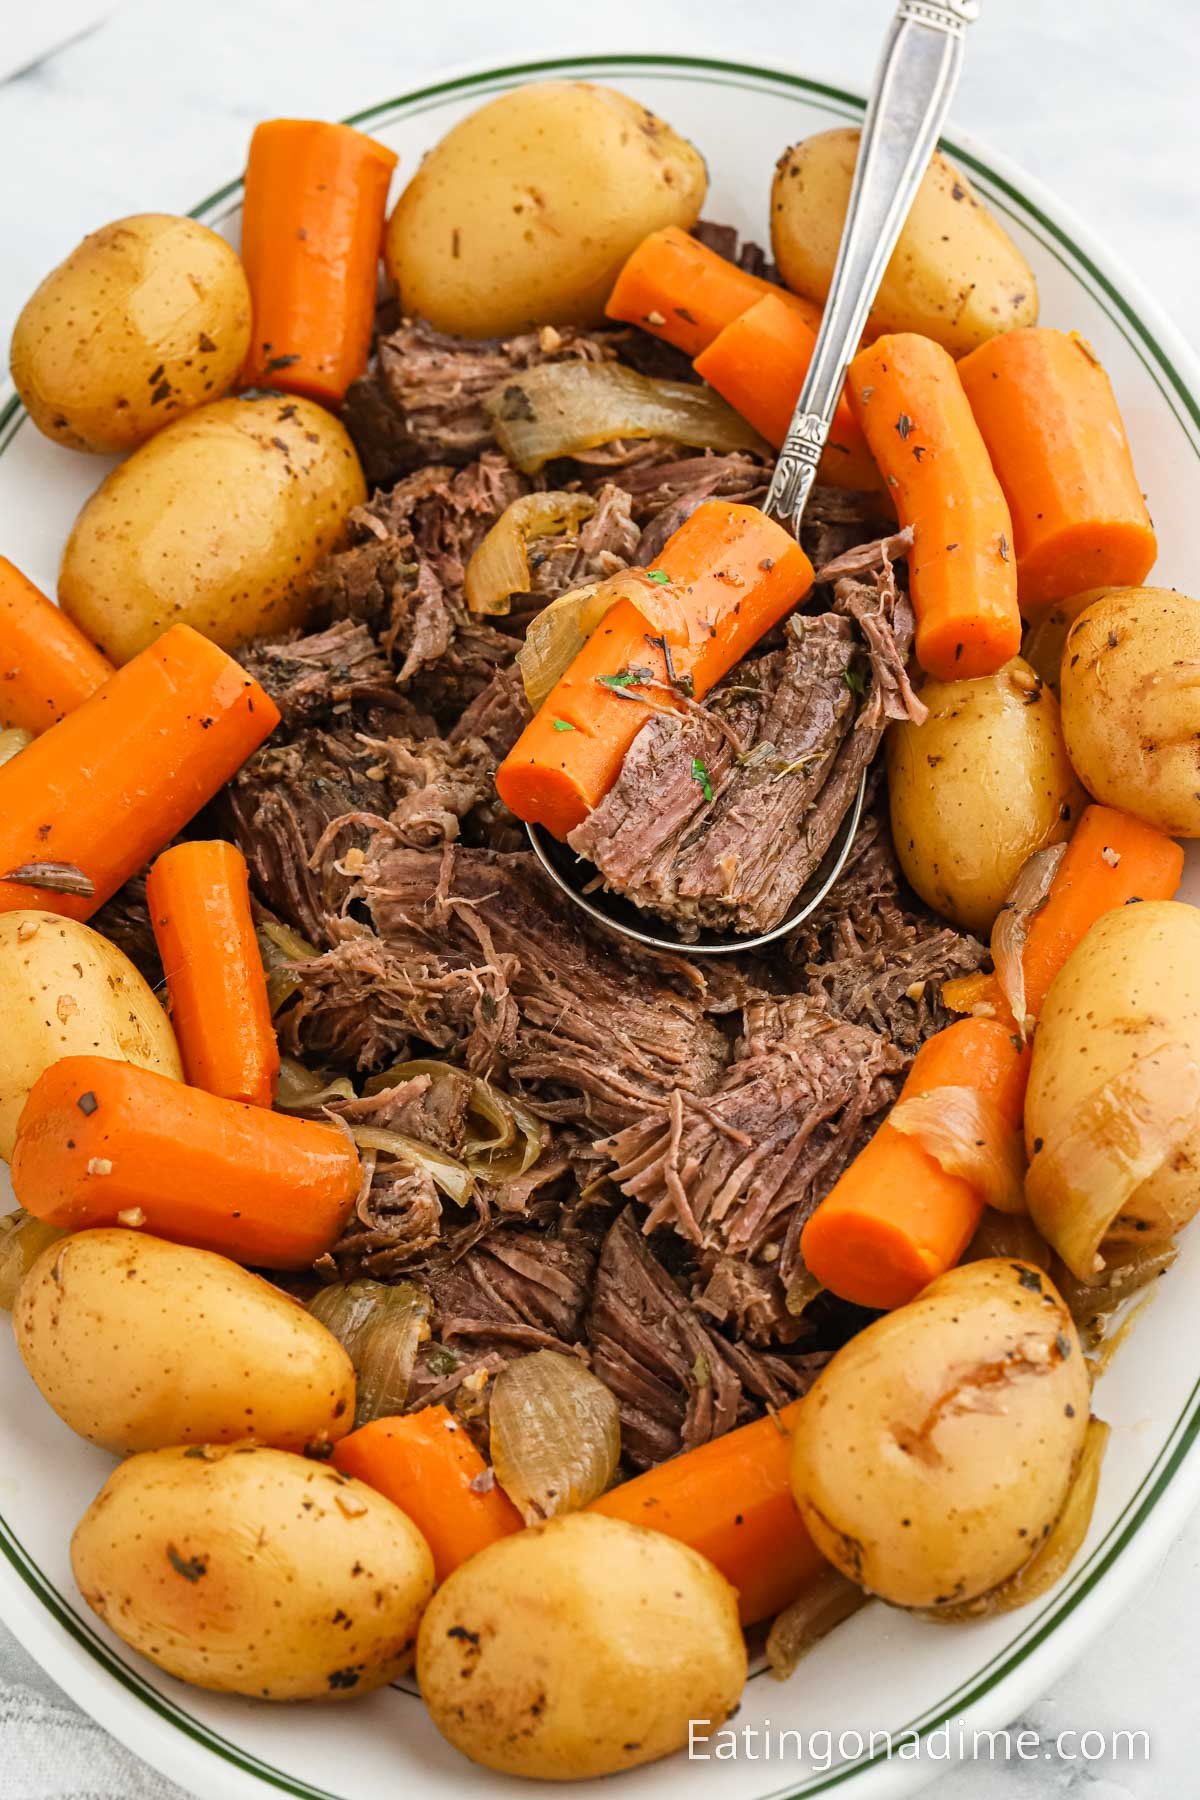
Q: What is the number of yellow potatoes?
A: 12